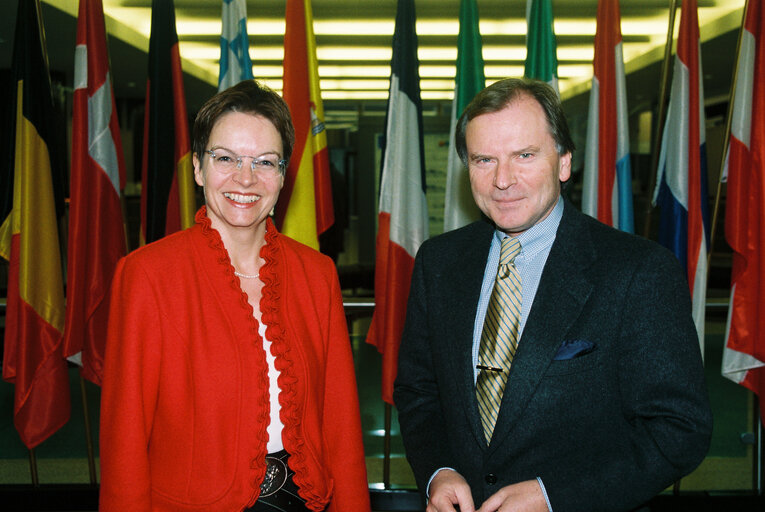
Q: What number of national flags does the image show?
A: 11